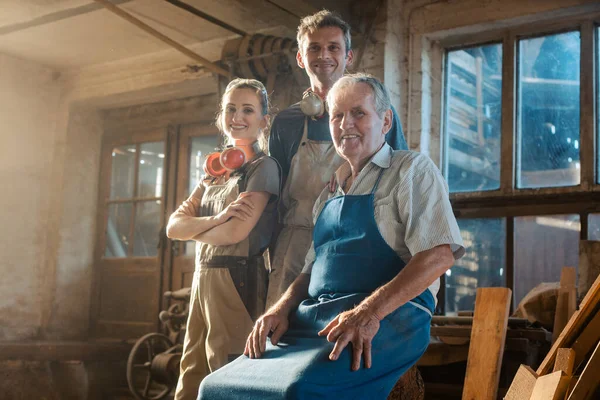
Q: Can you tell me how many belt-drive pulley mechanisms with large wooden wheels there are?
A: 1